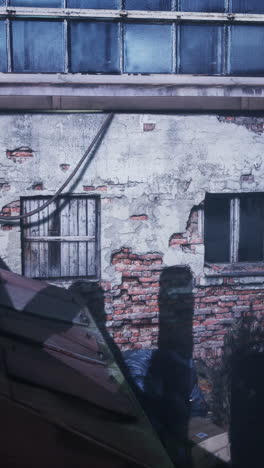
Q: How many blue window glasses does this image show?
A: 12